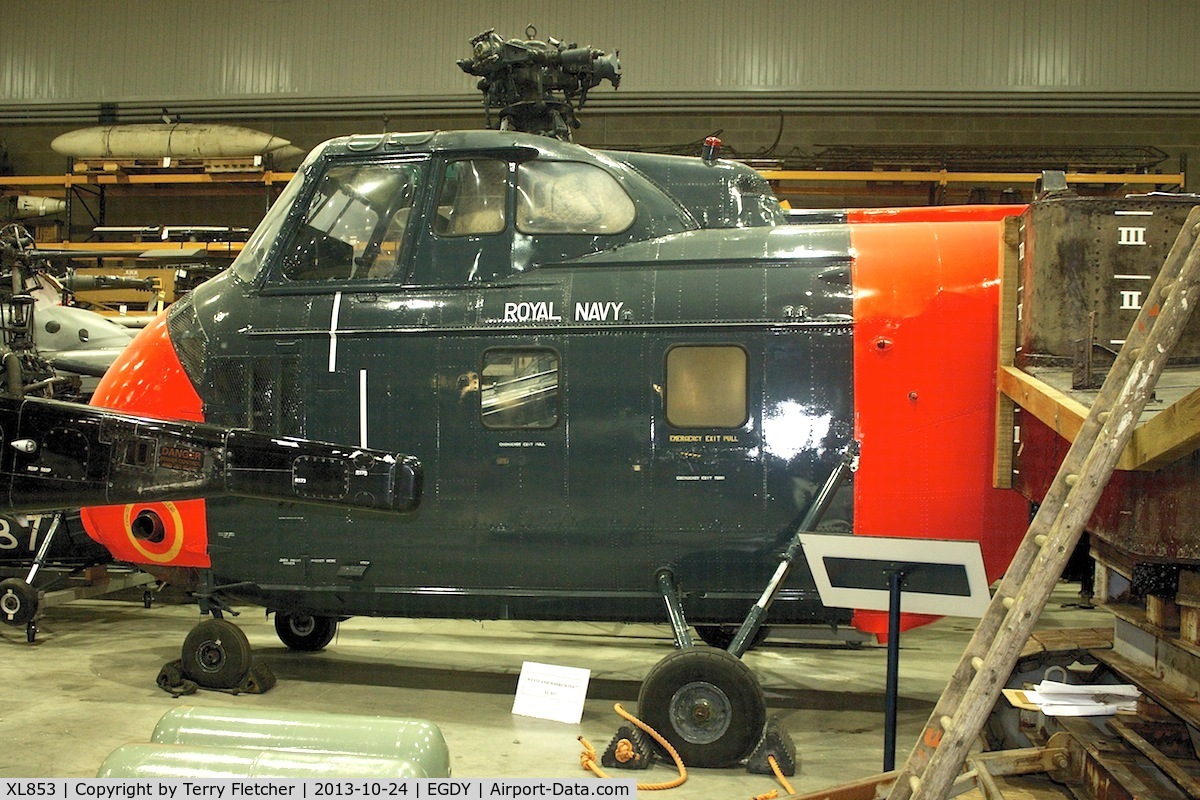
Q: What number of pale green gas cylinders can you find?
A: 2